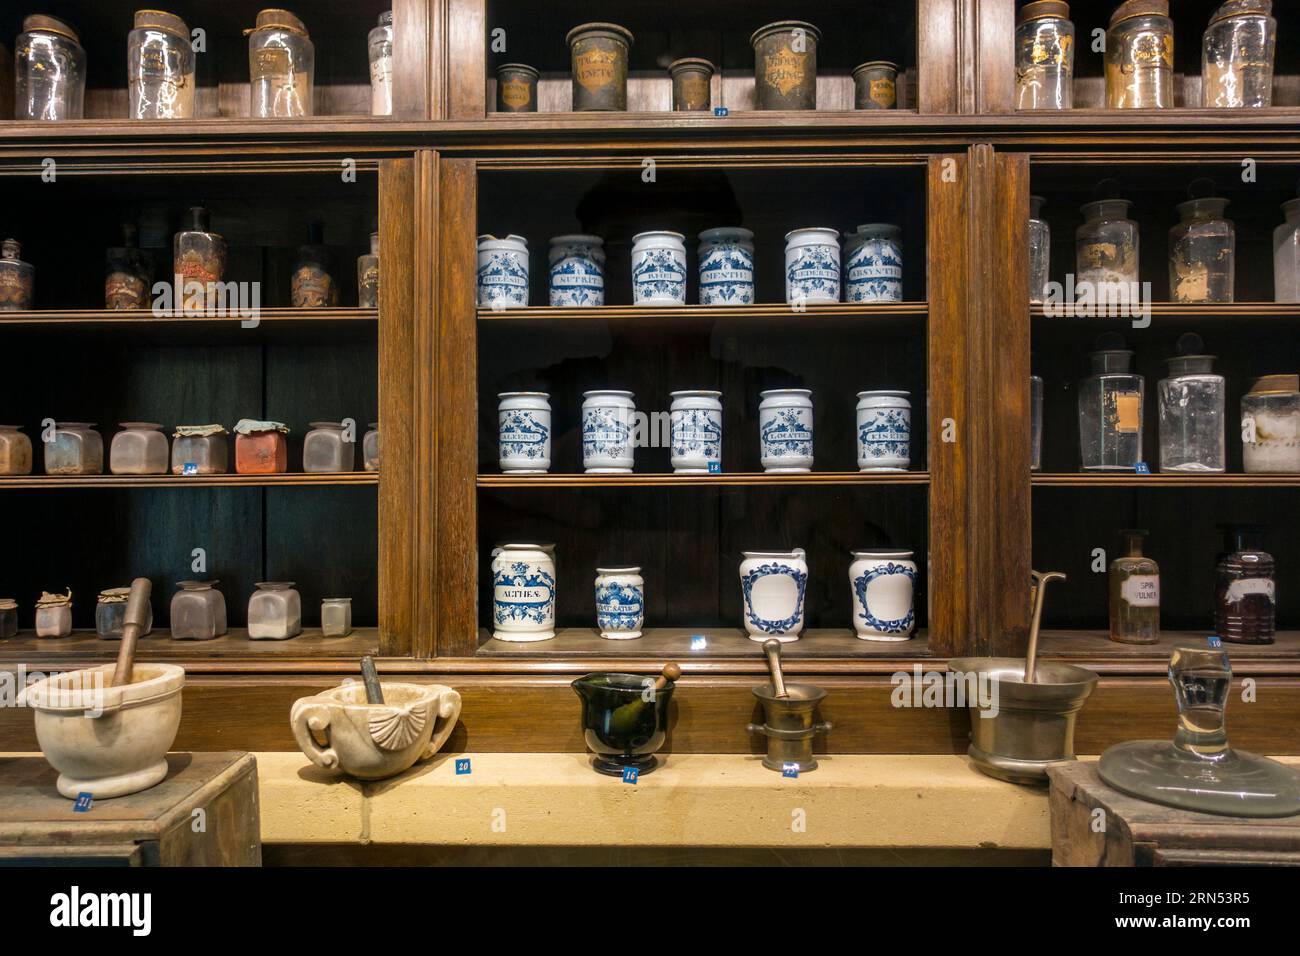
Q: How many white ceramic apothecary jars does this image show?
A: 15